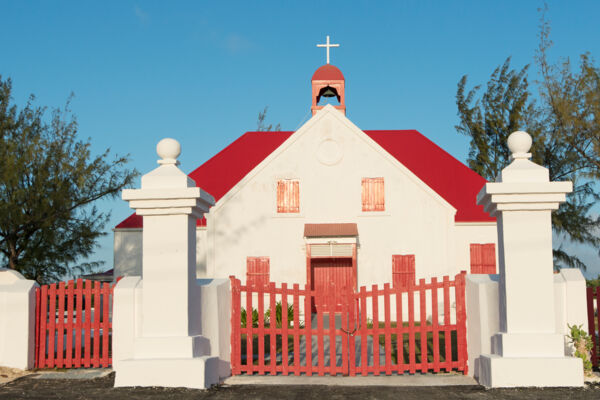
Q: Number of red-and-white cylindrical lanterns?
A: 0